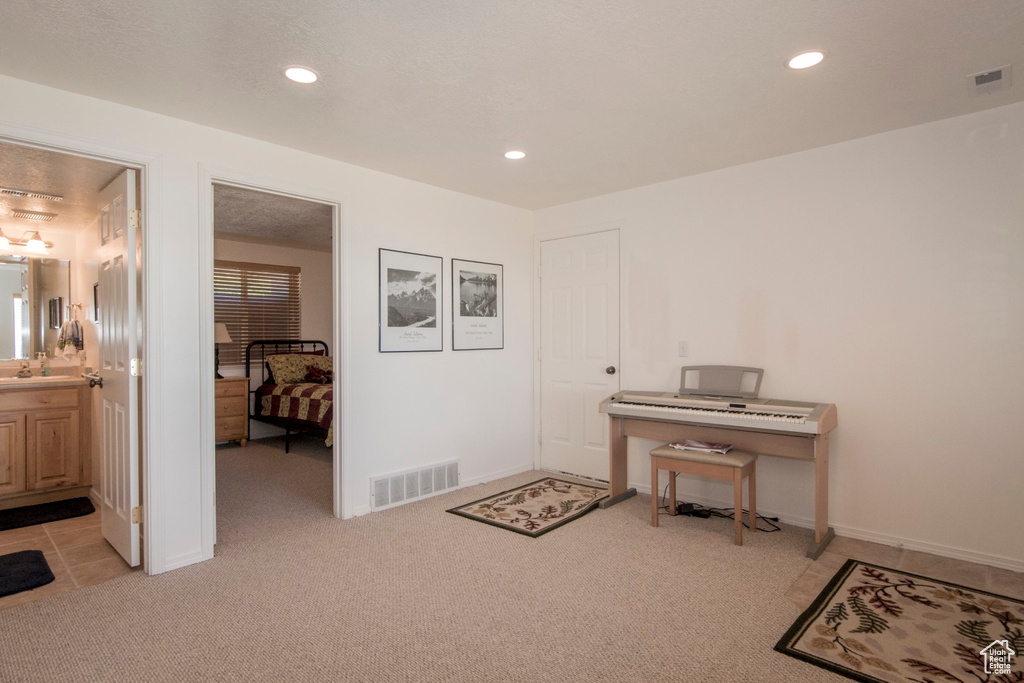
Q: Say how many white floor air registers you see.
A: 1